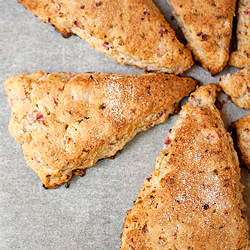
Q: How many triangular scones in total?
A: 7